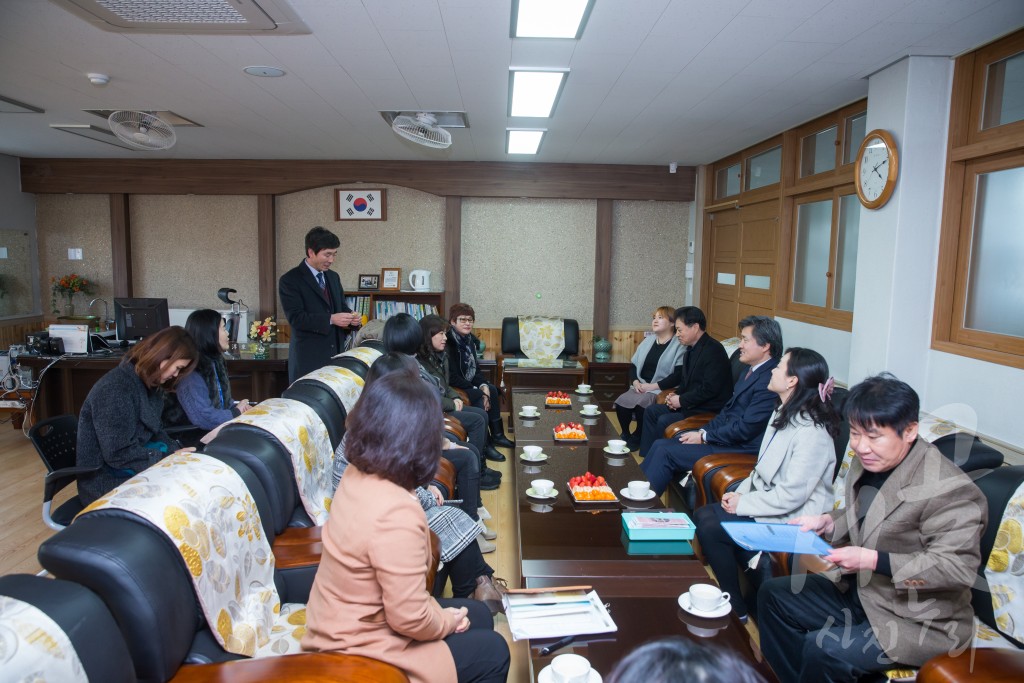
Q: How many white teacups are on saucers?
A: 9